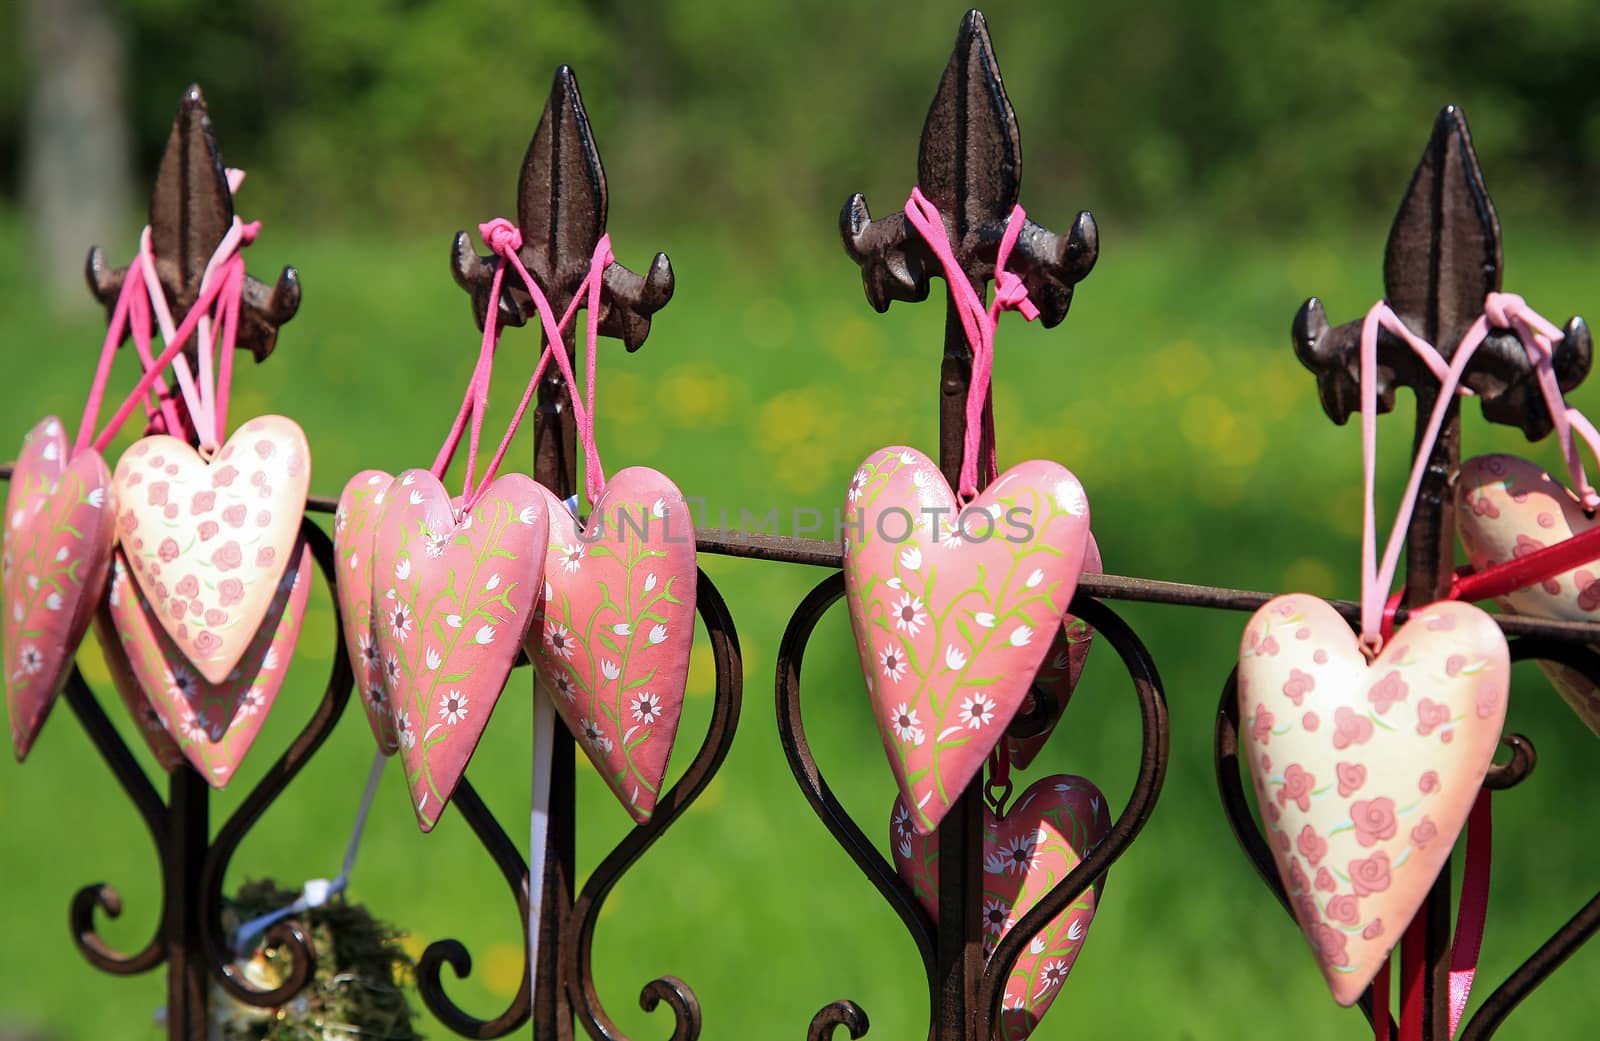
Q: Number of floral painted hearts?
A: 12